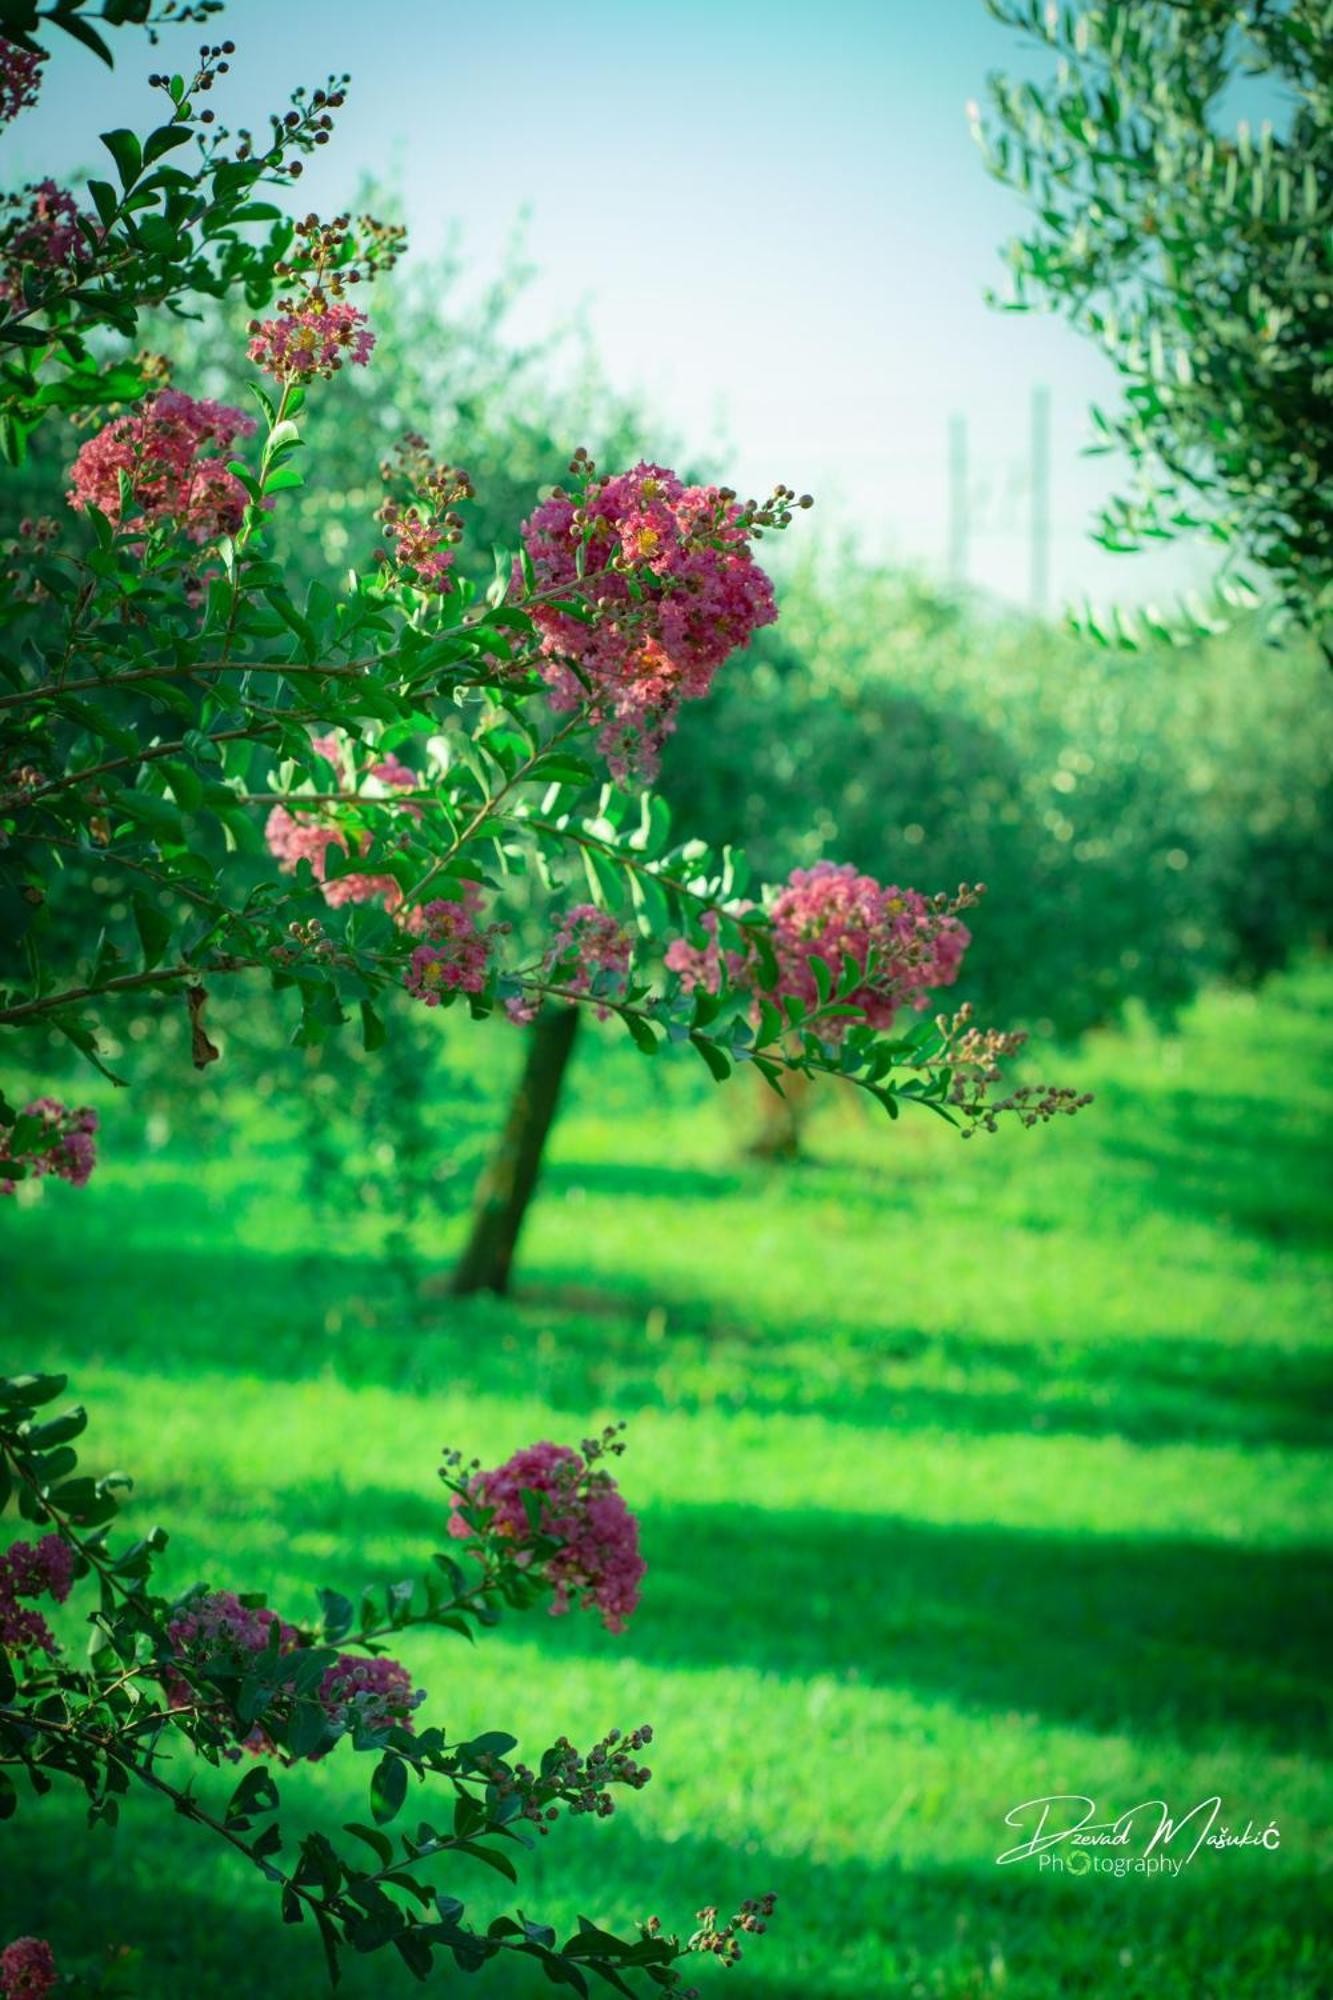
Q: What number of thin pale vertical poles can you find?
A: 2